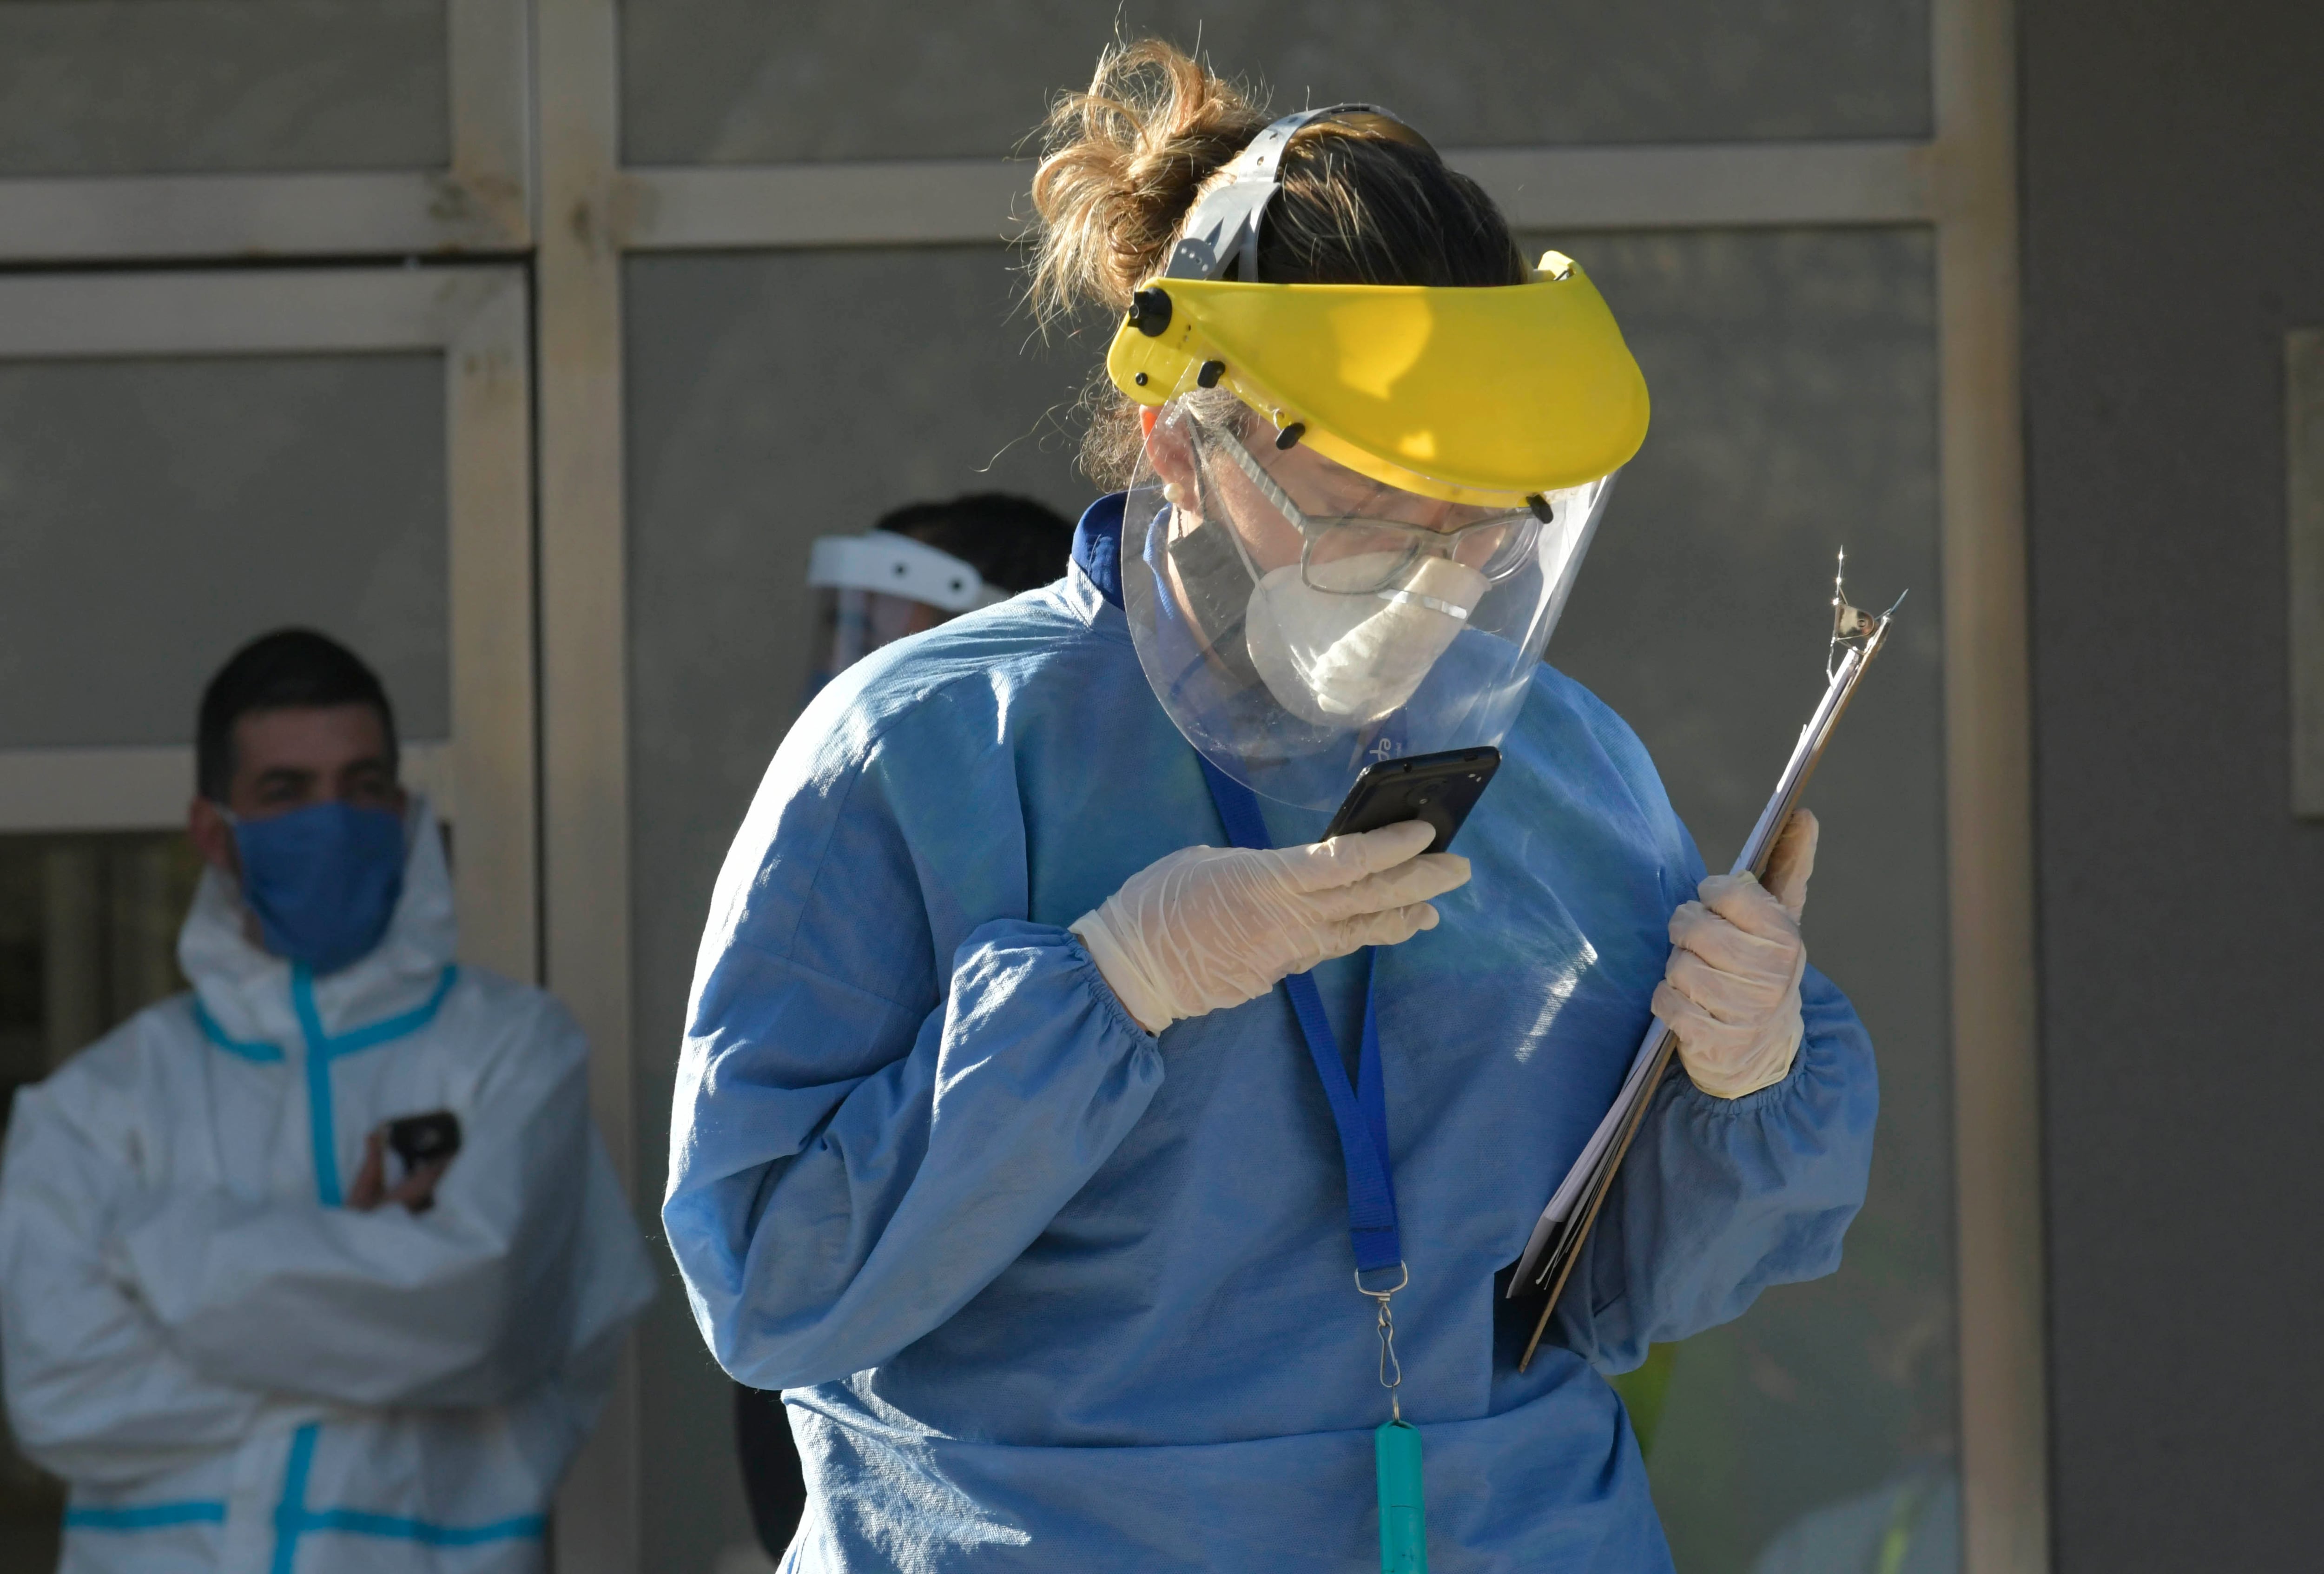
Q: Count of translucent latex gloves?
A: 2